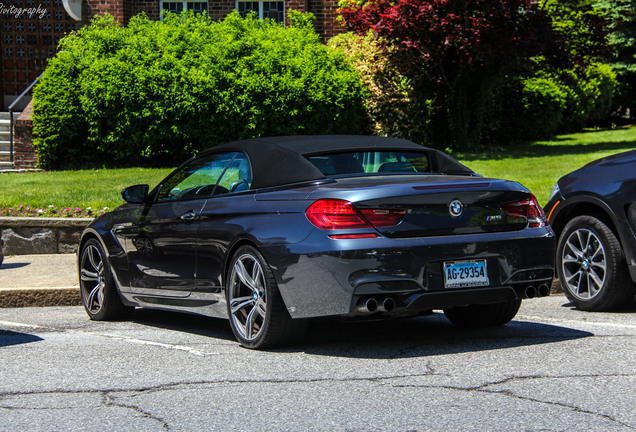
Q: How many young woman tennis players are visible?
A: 0